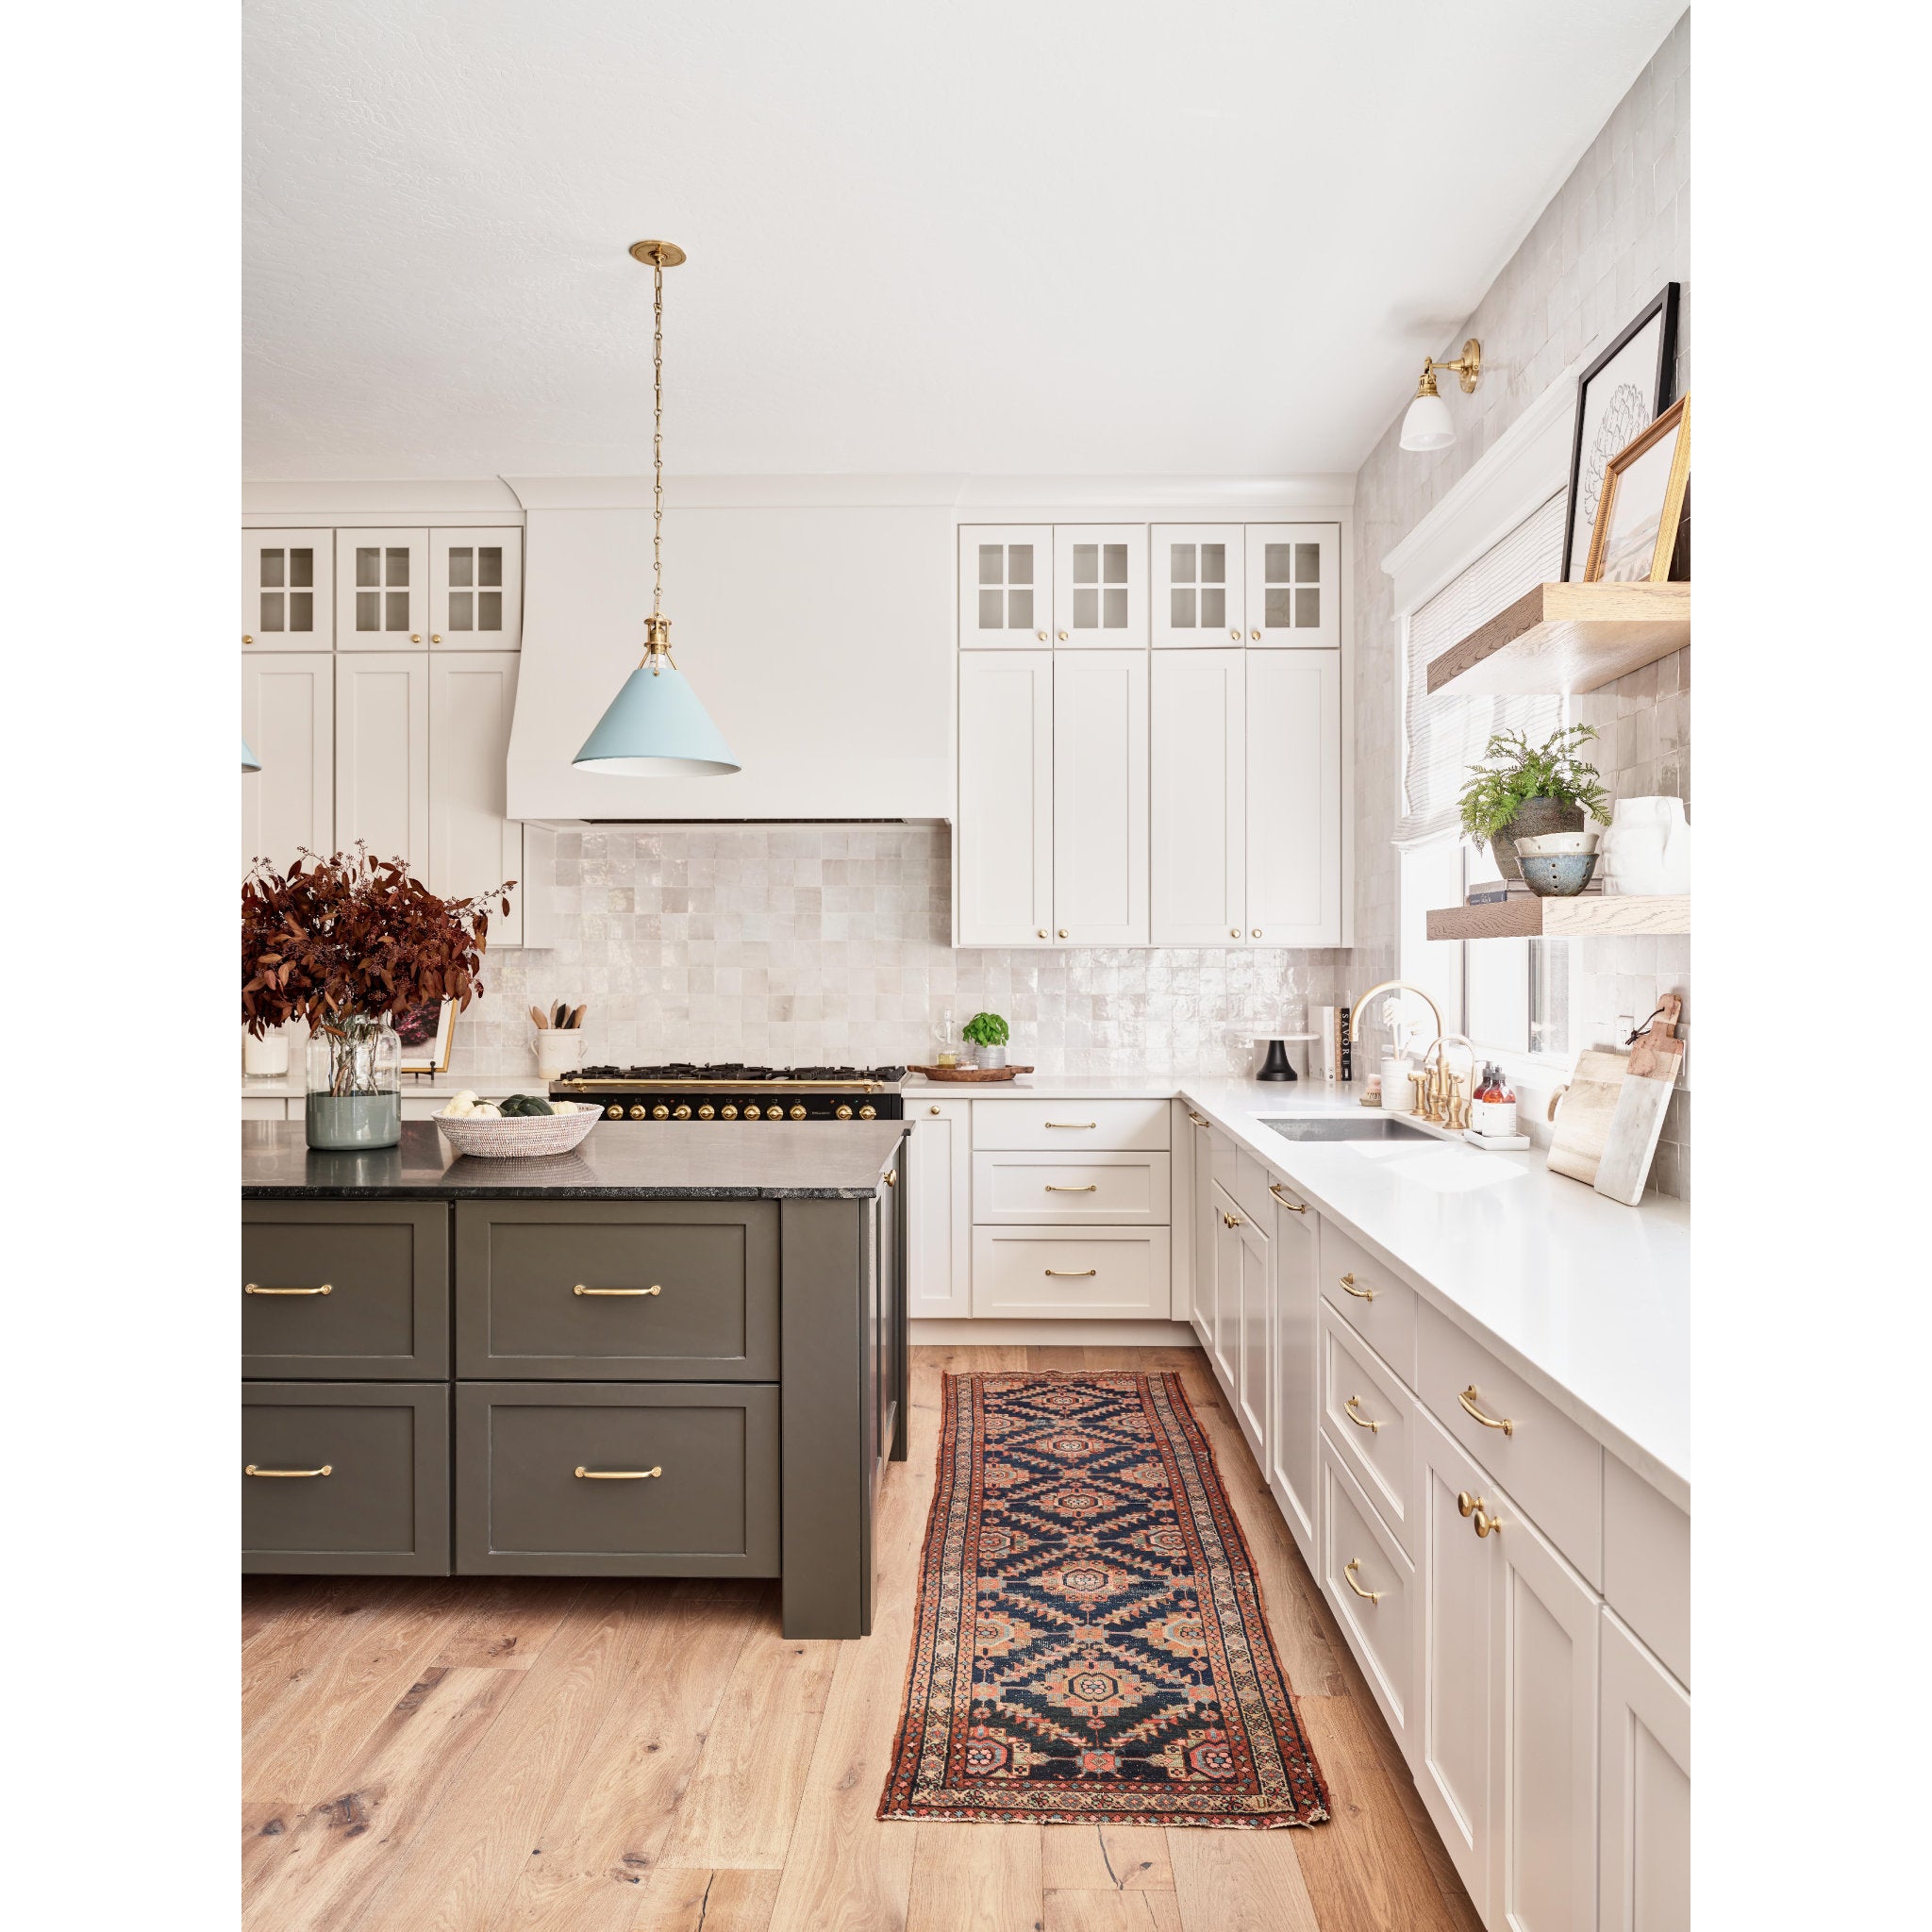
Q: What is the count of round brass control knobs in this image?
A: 11